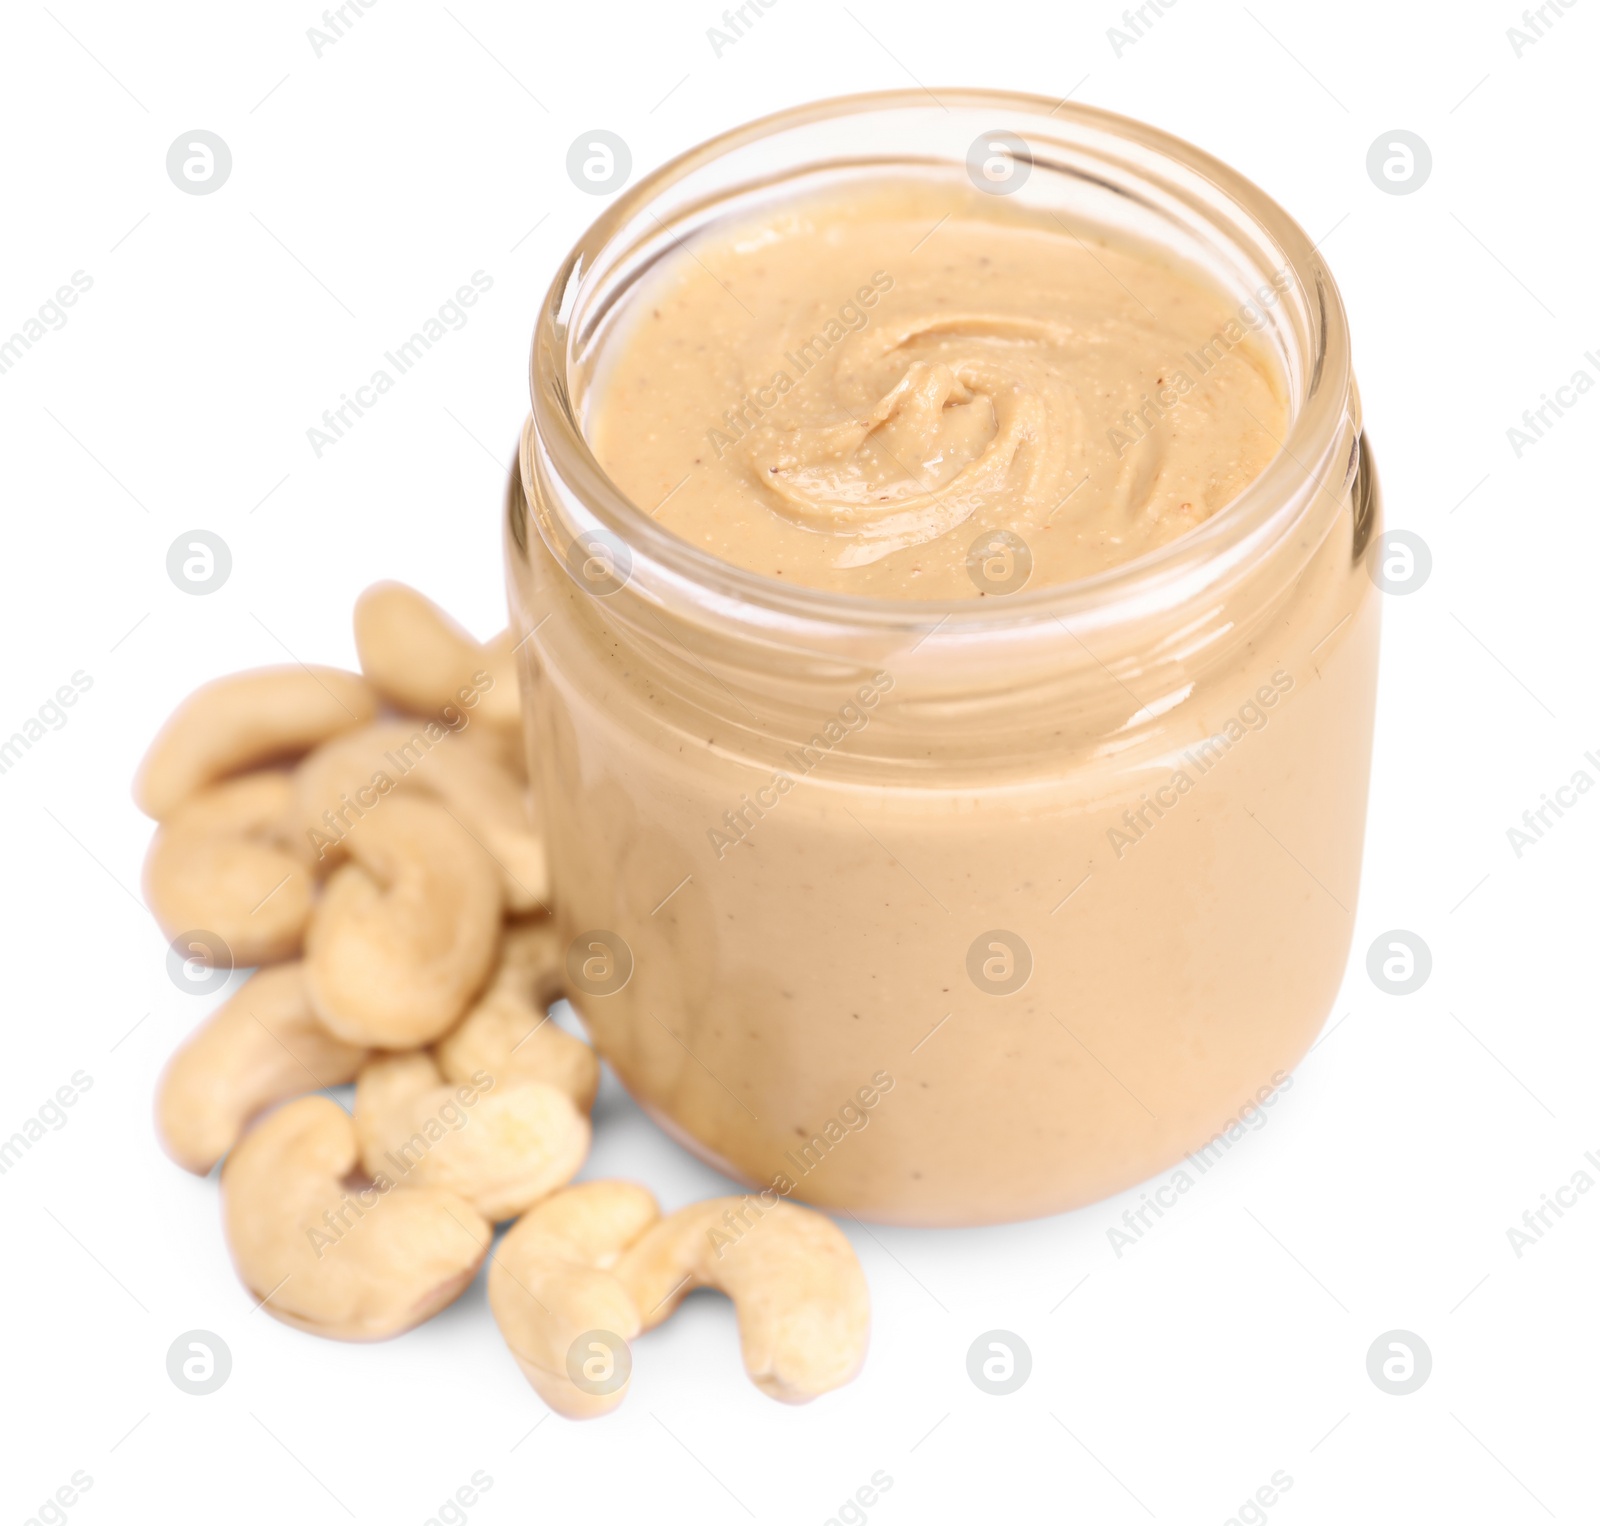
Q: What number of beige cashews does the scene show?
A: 12